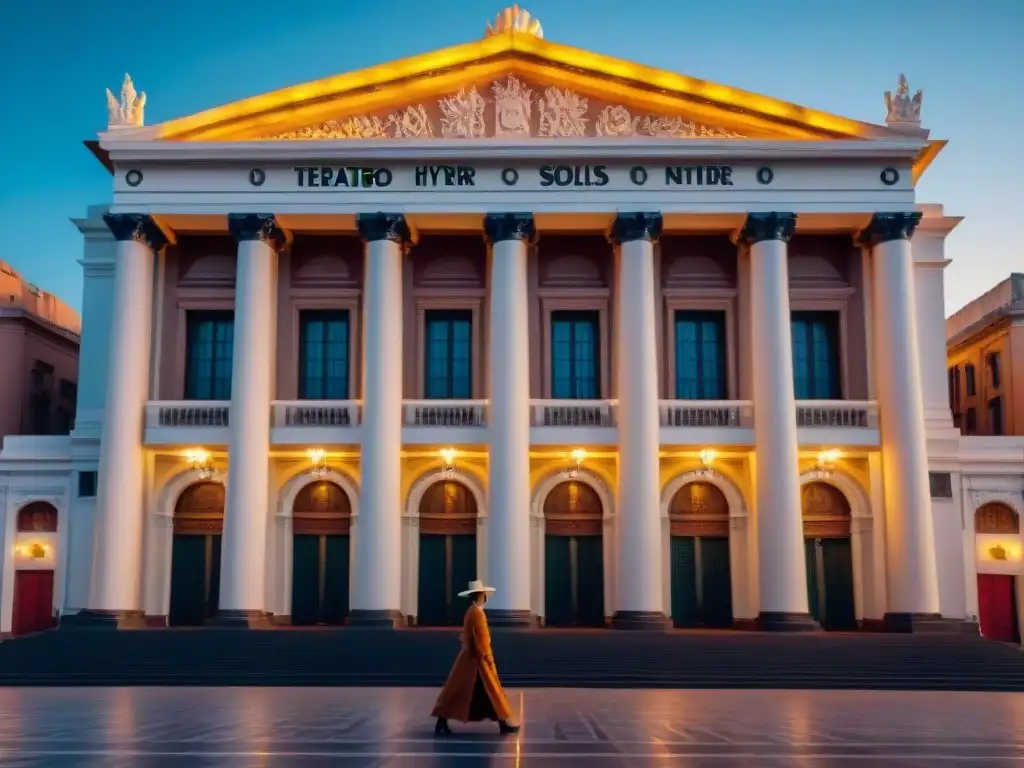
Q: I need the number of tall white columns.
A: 7